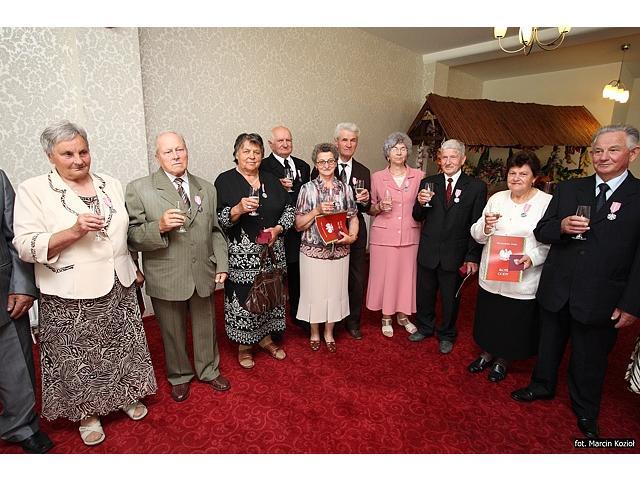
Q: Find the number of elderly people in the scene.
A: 10